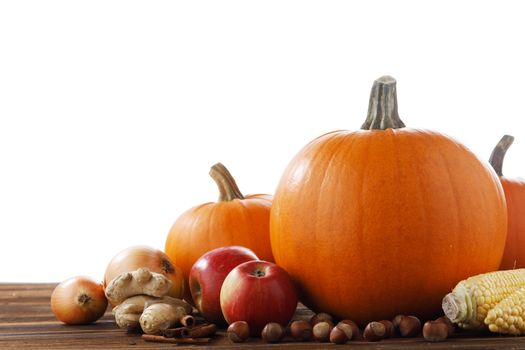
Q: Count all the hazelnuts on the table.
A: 13